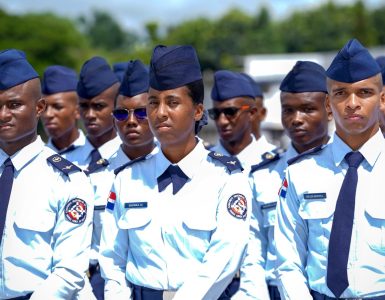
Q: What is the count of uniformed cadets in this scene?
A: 11